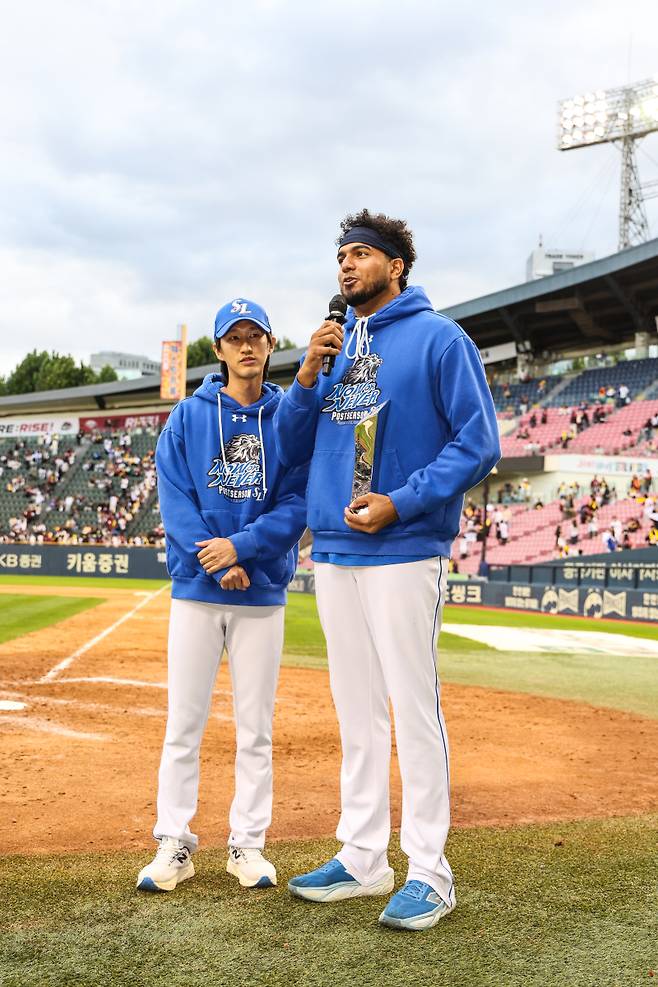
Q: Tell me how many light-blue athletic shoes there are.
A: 2